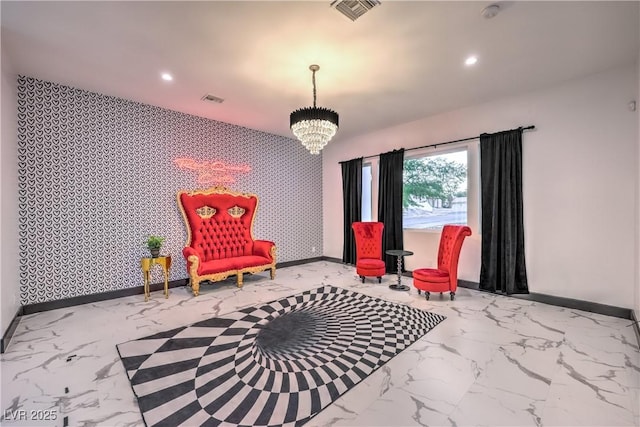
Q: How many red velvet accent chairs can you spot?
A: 2